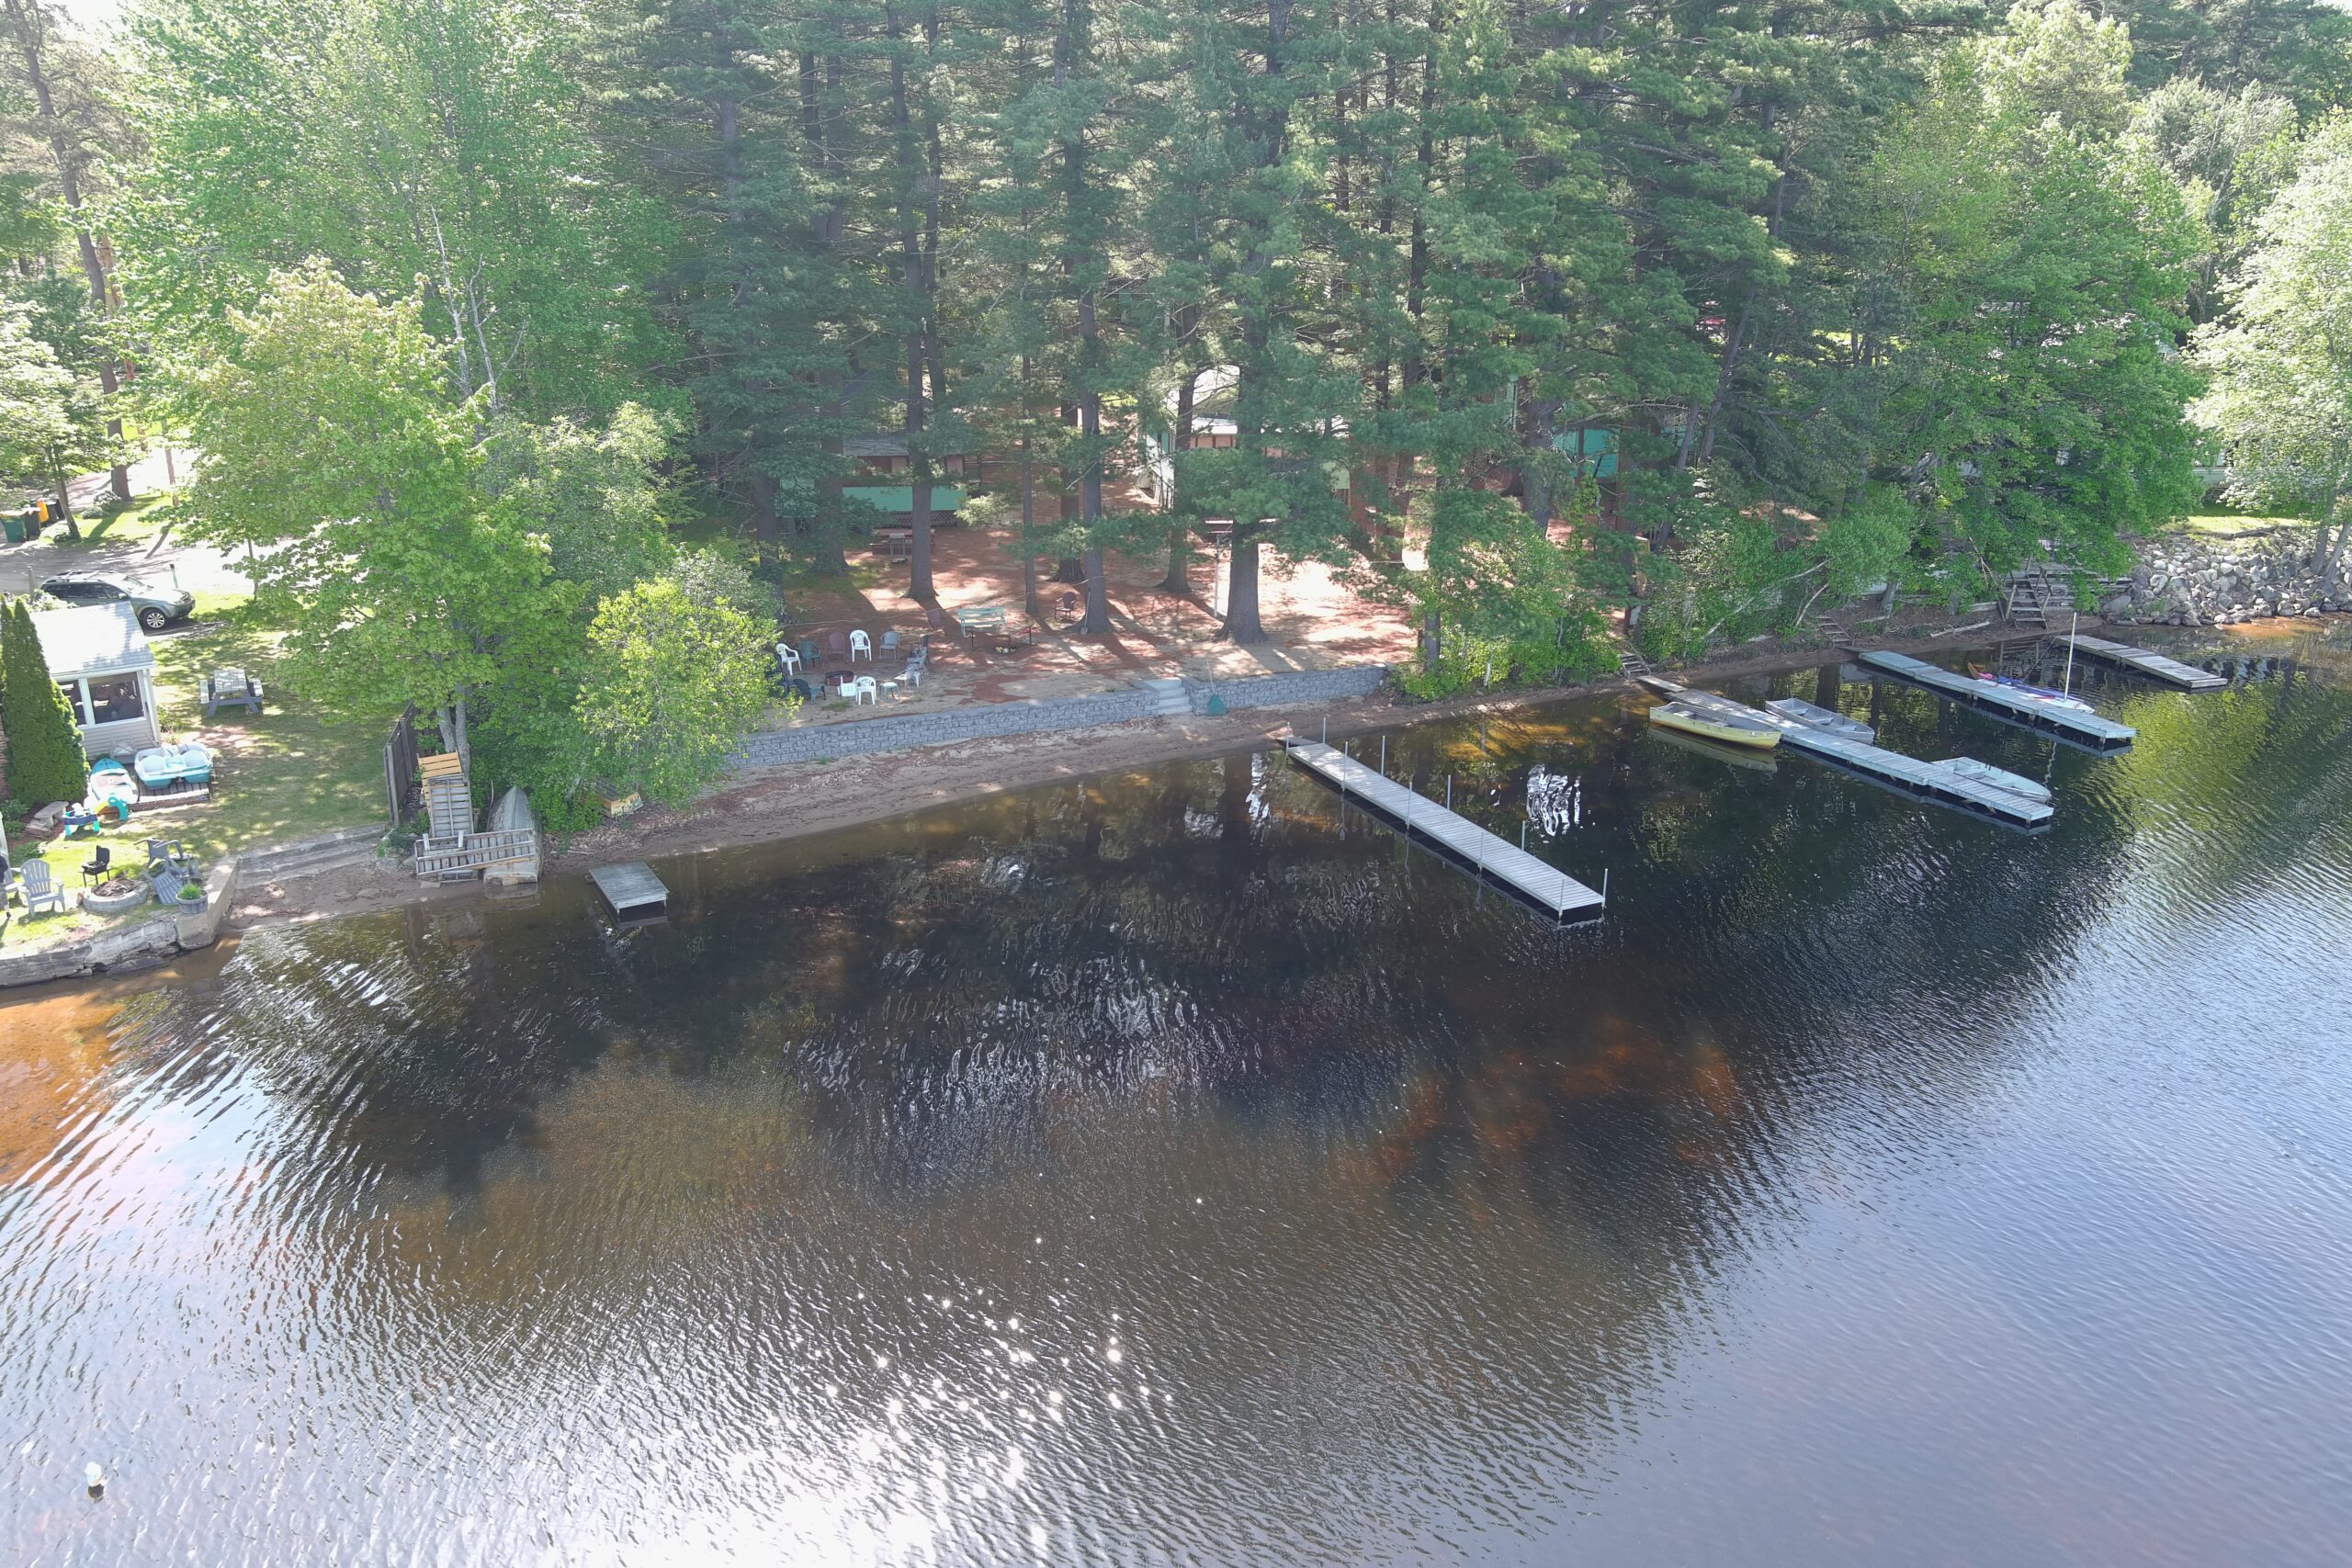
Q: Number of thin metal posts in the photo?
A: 10